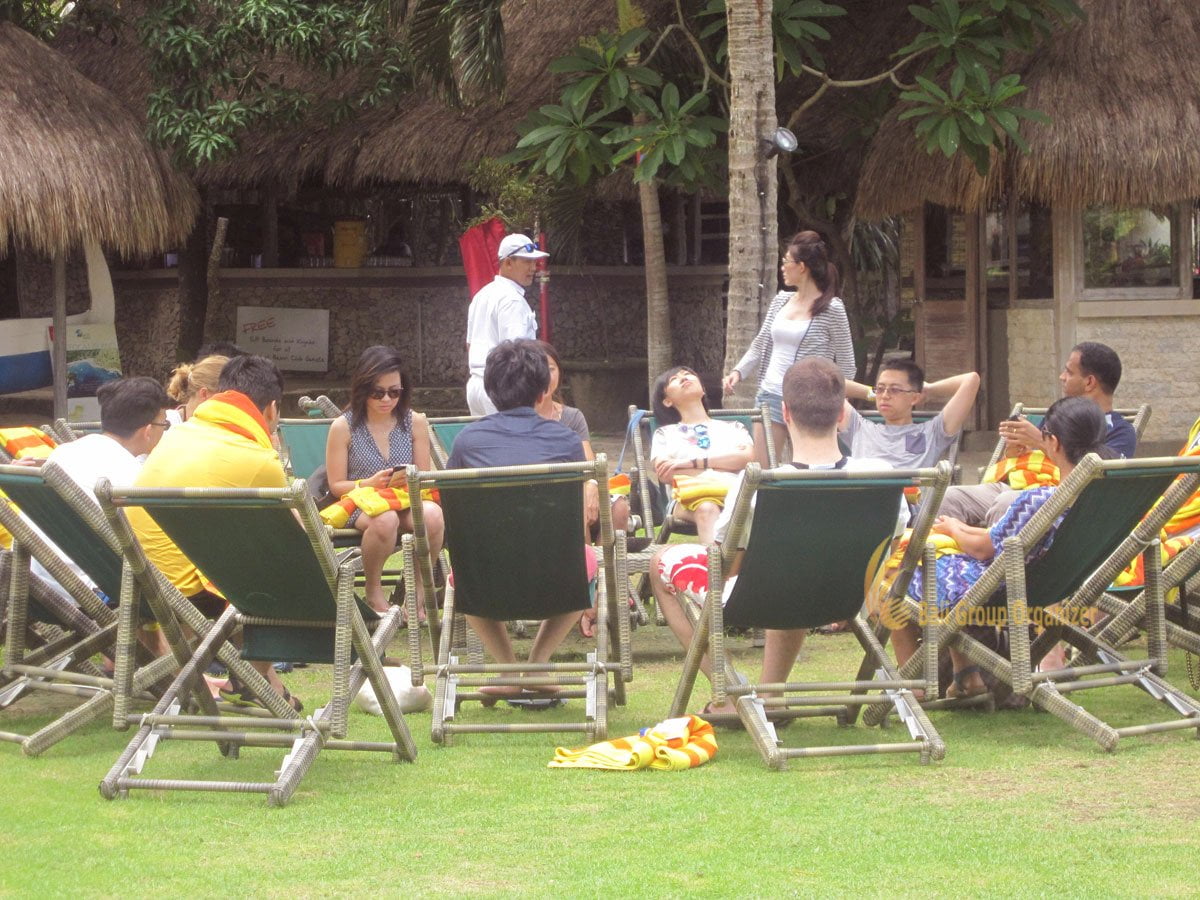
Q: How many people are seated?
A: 12